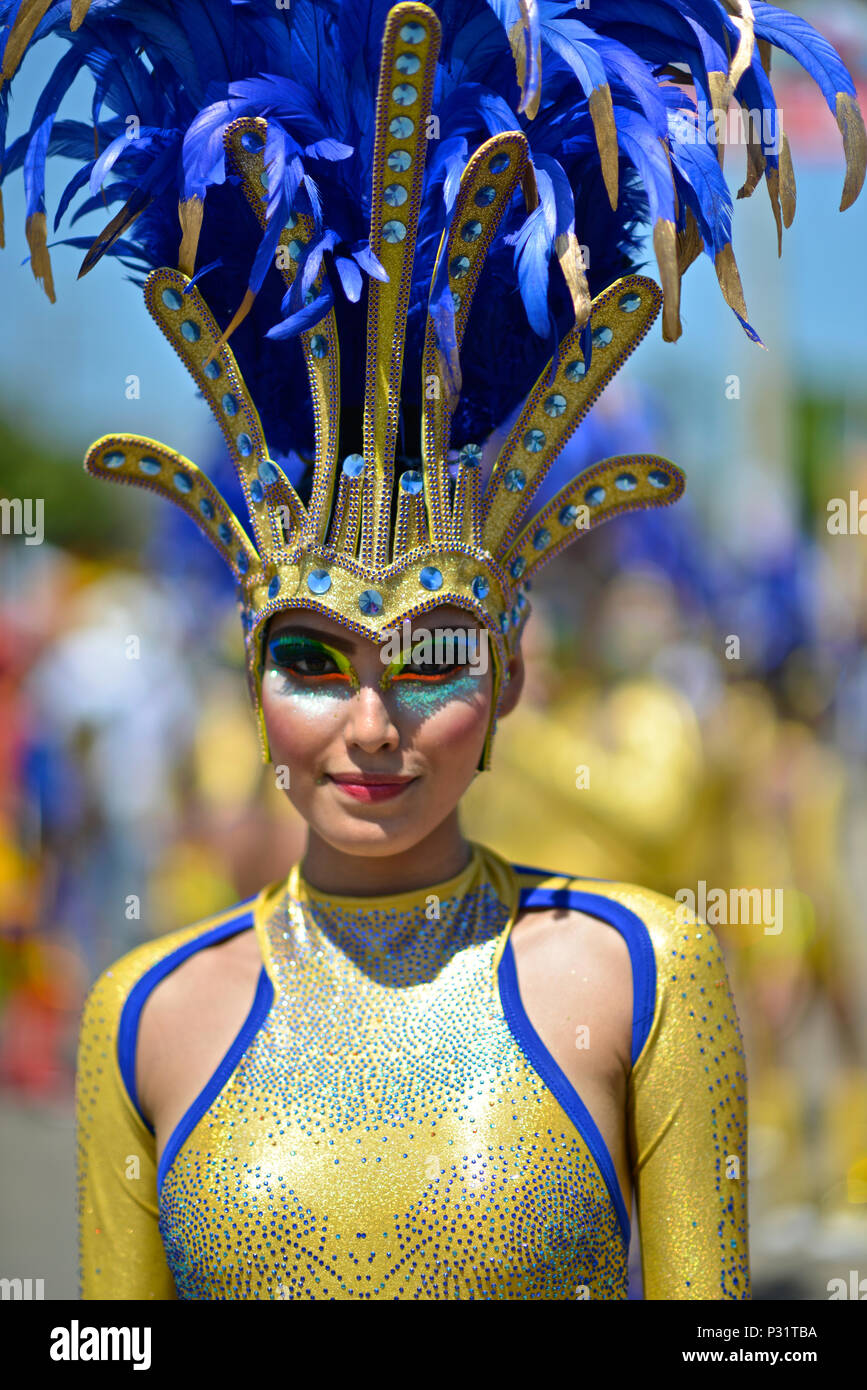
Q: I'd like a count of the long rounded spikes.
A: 7